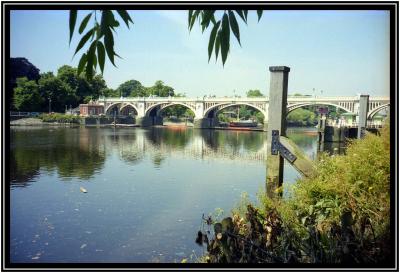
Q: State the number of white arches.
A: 5